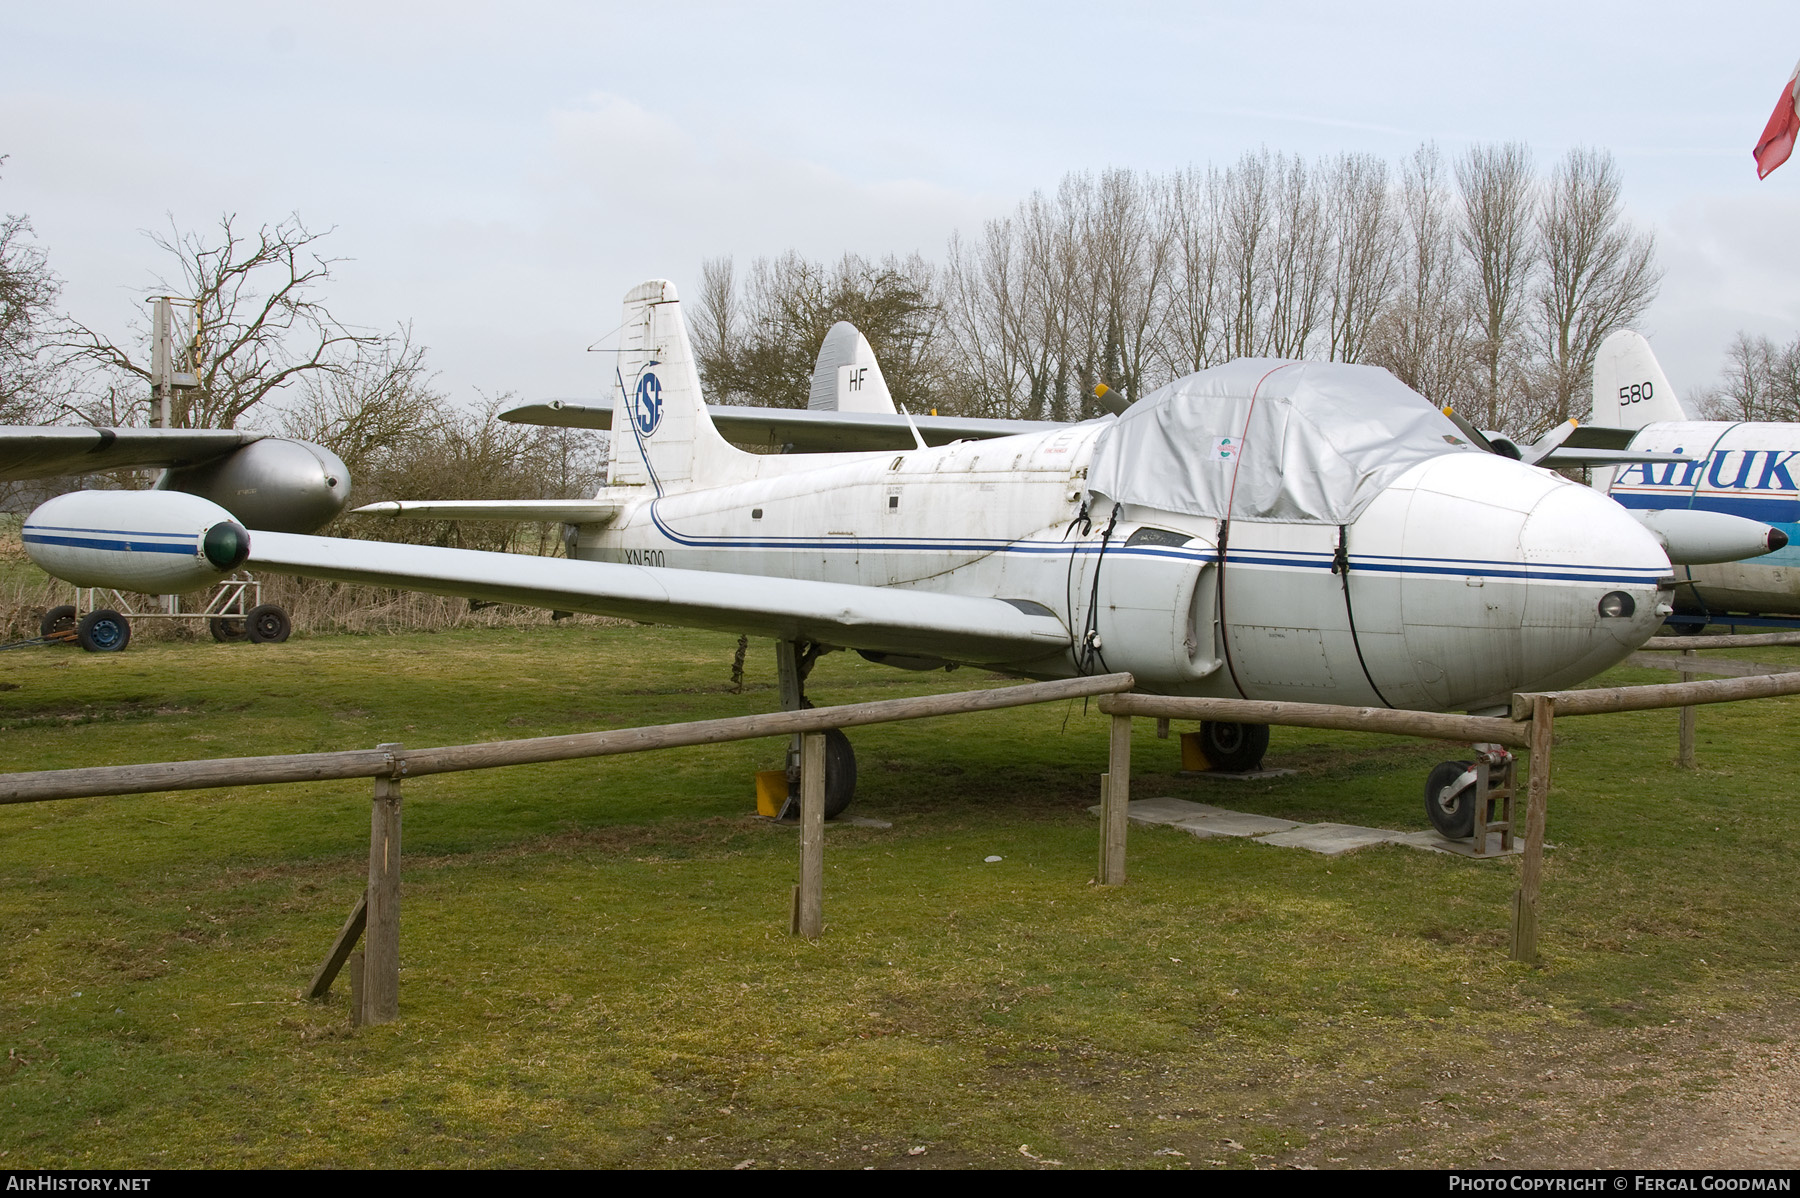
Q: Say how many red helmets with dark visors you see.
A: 0